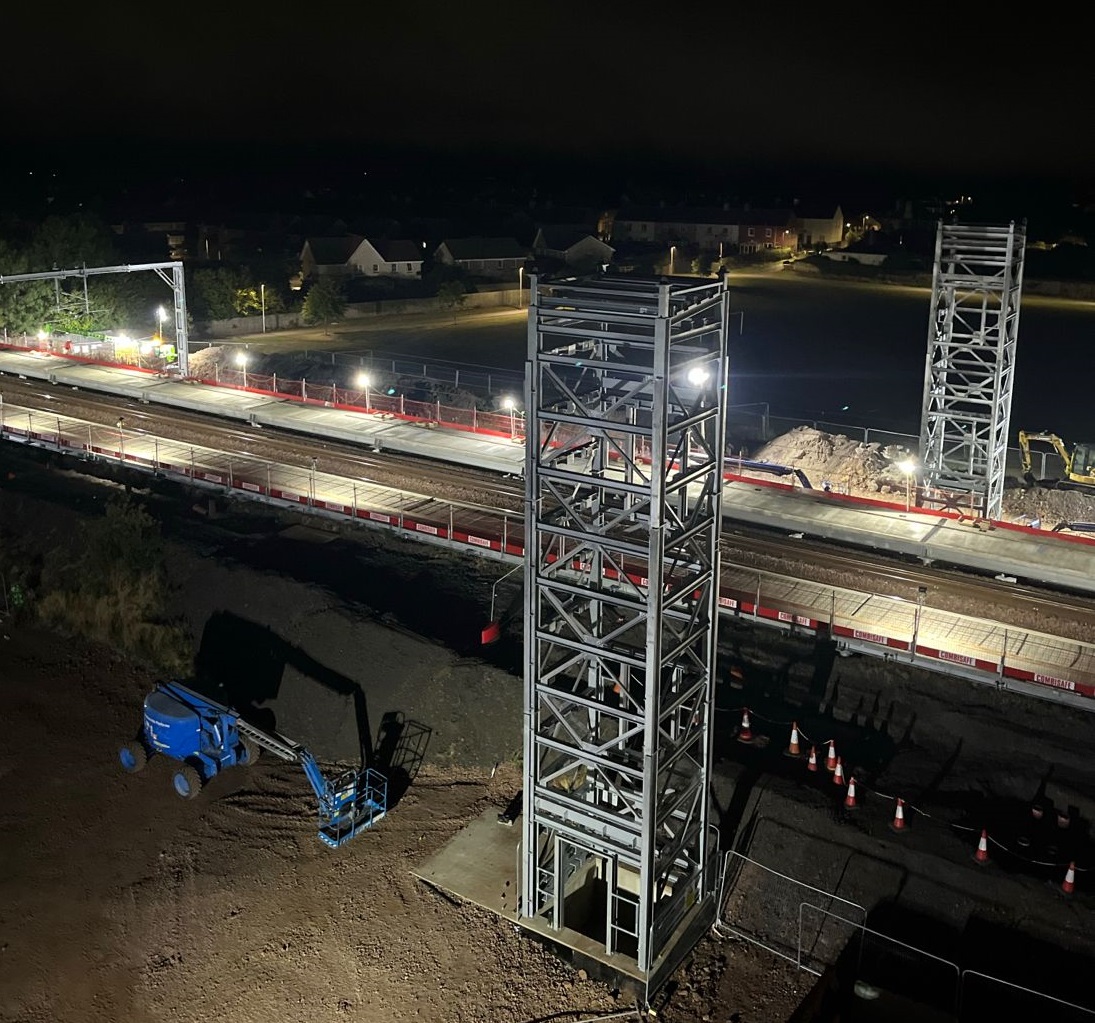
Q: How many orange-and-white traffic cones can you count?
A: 9